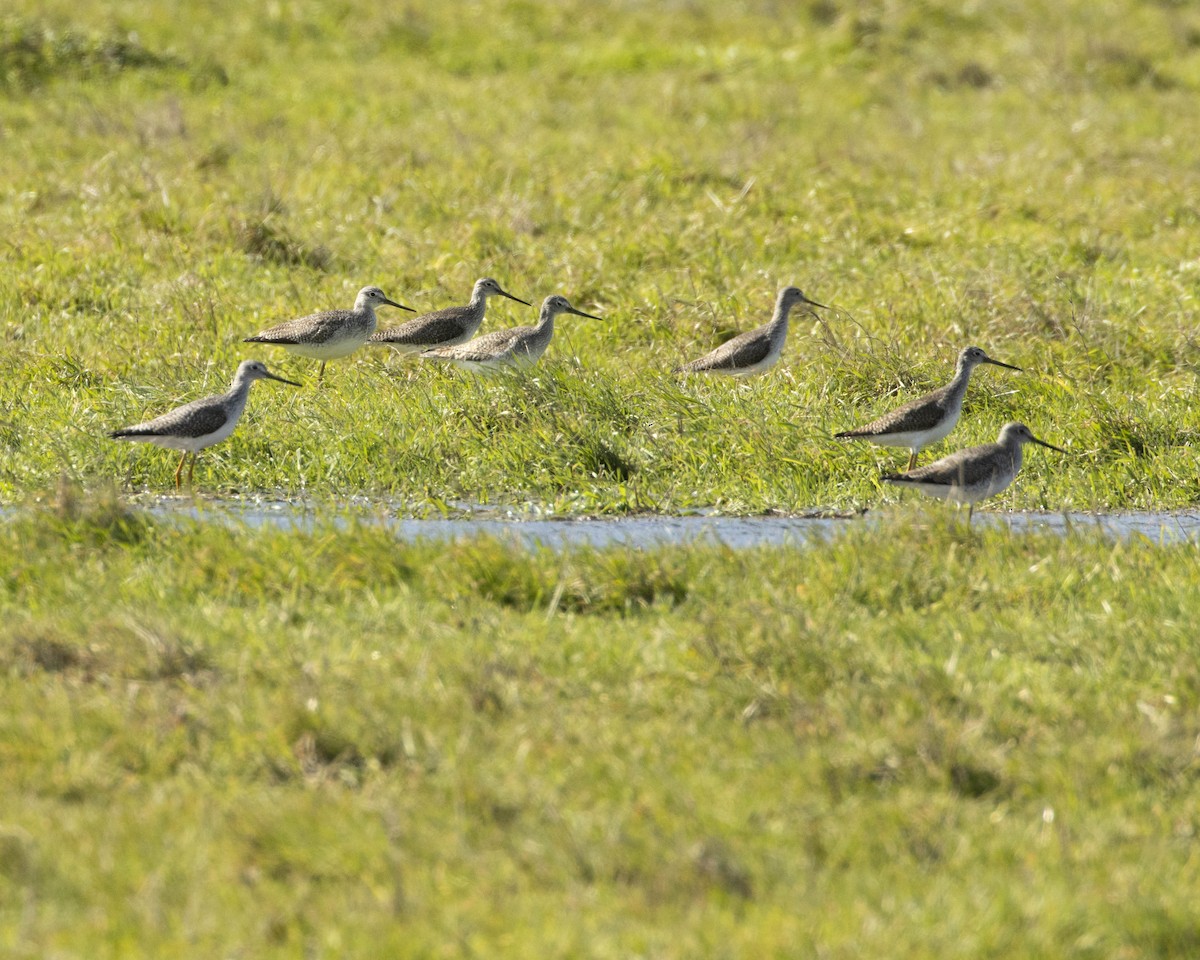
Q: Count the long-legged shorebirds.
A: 7